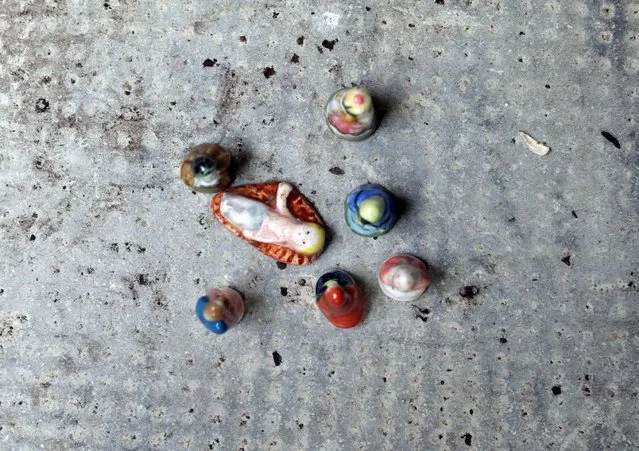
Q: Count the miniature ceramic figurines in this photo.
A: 7